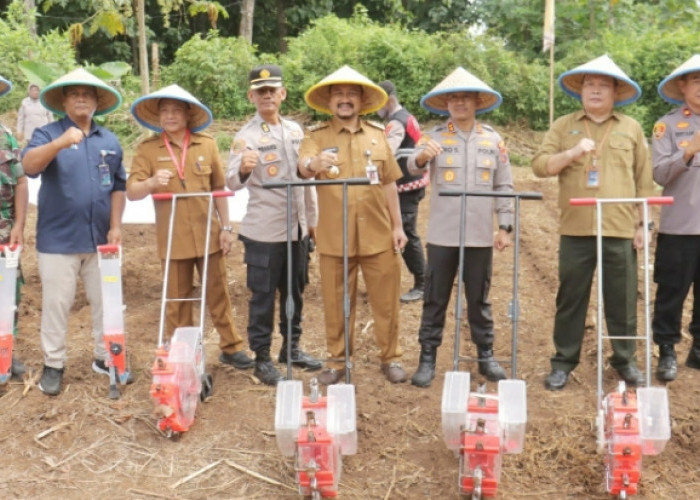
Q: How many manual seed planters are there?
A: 6